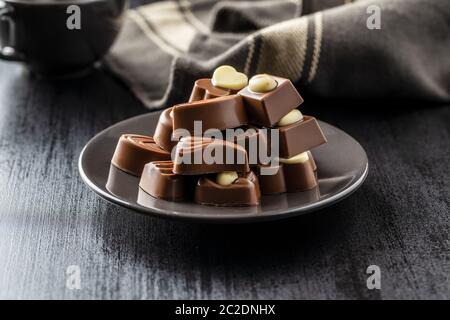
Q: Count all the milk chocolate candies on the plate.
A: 11